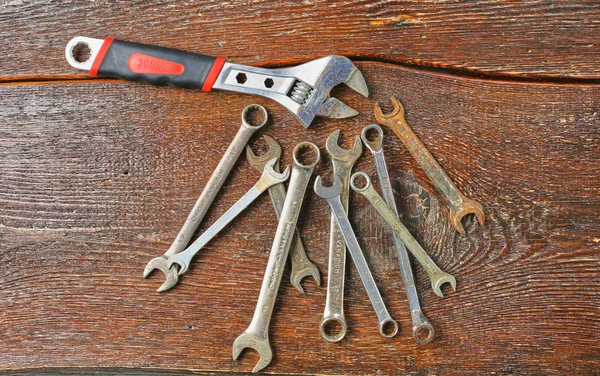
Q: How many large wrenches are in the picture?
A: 1